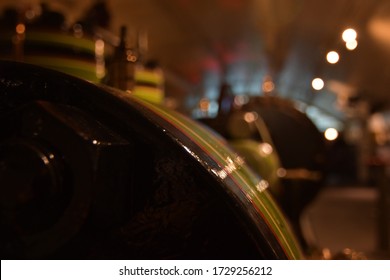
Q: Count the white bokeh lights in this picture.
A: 5